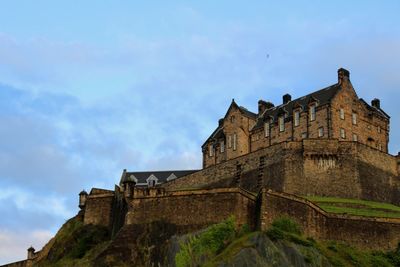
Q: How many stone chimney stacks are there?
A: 5